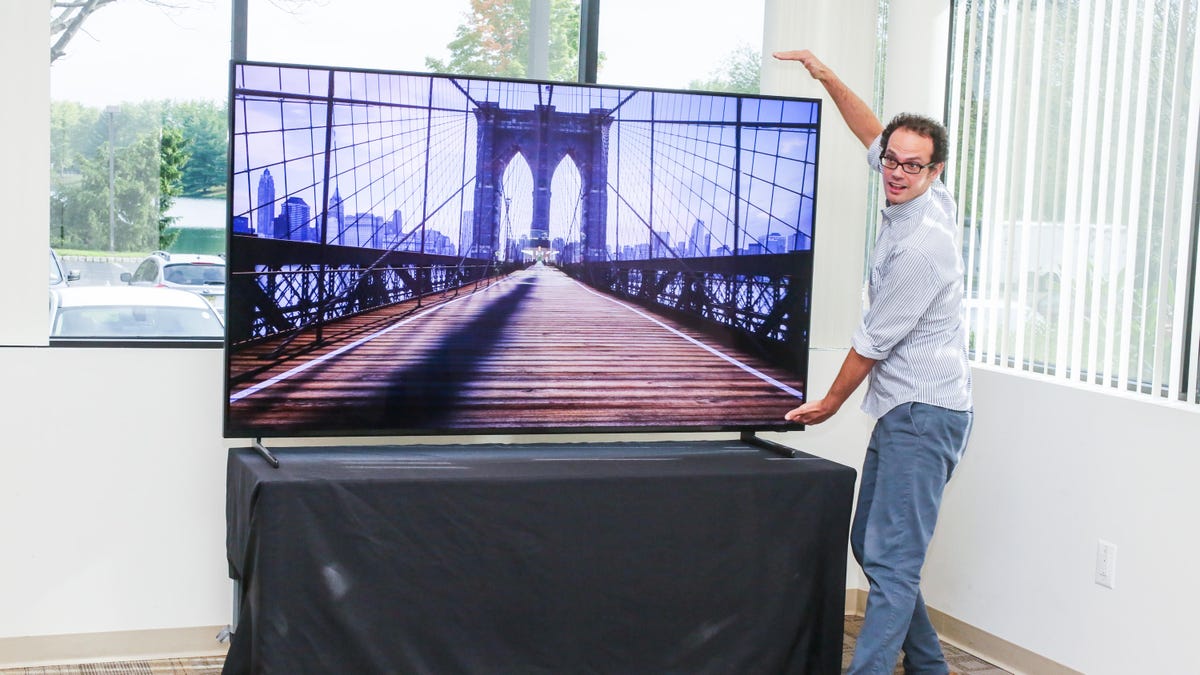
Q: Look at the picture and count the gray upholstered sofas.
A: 0